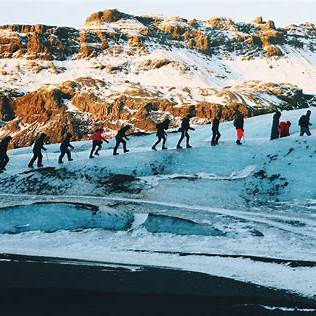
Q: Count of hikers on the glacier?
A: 12